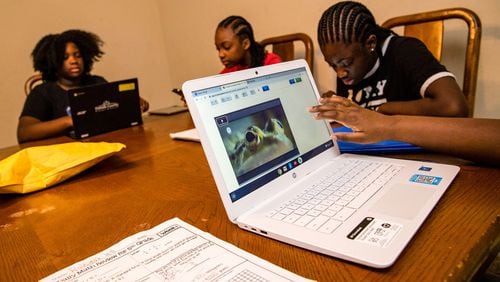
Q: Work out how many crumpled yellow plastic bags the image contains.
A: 1